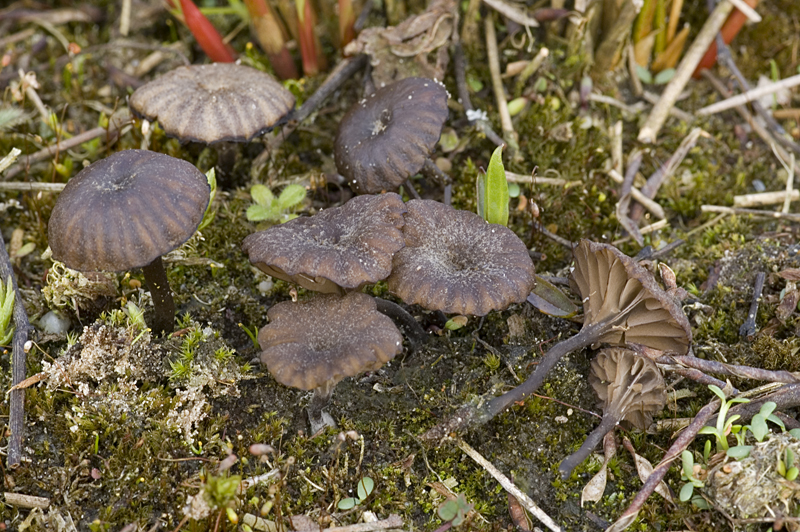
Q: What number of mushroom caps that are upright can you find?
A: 6